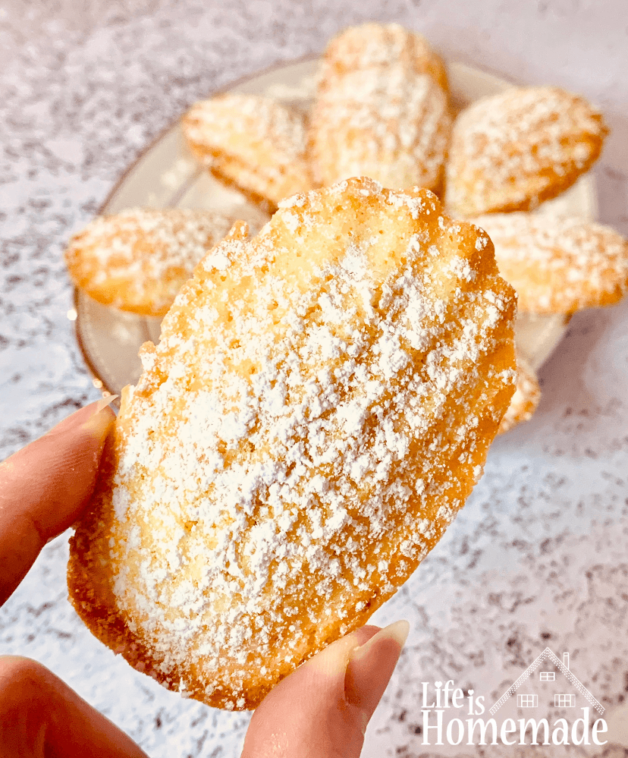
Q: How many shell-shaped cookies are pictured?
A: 8